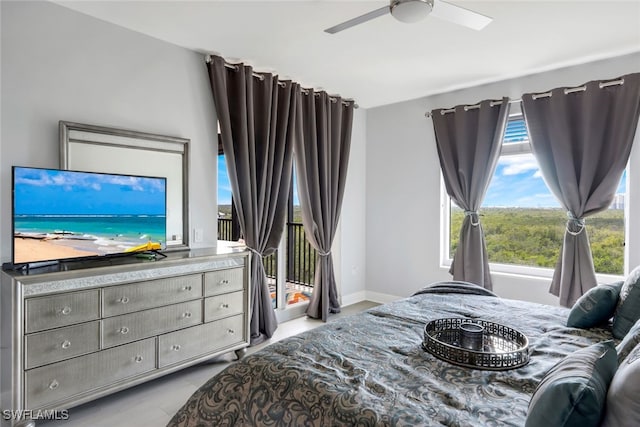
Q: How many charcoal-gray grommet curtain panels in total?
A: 4